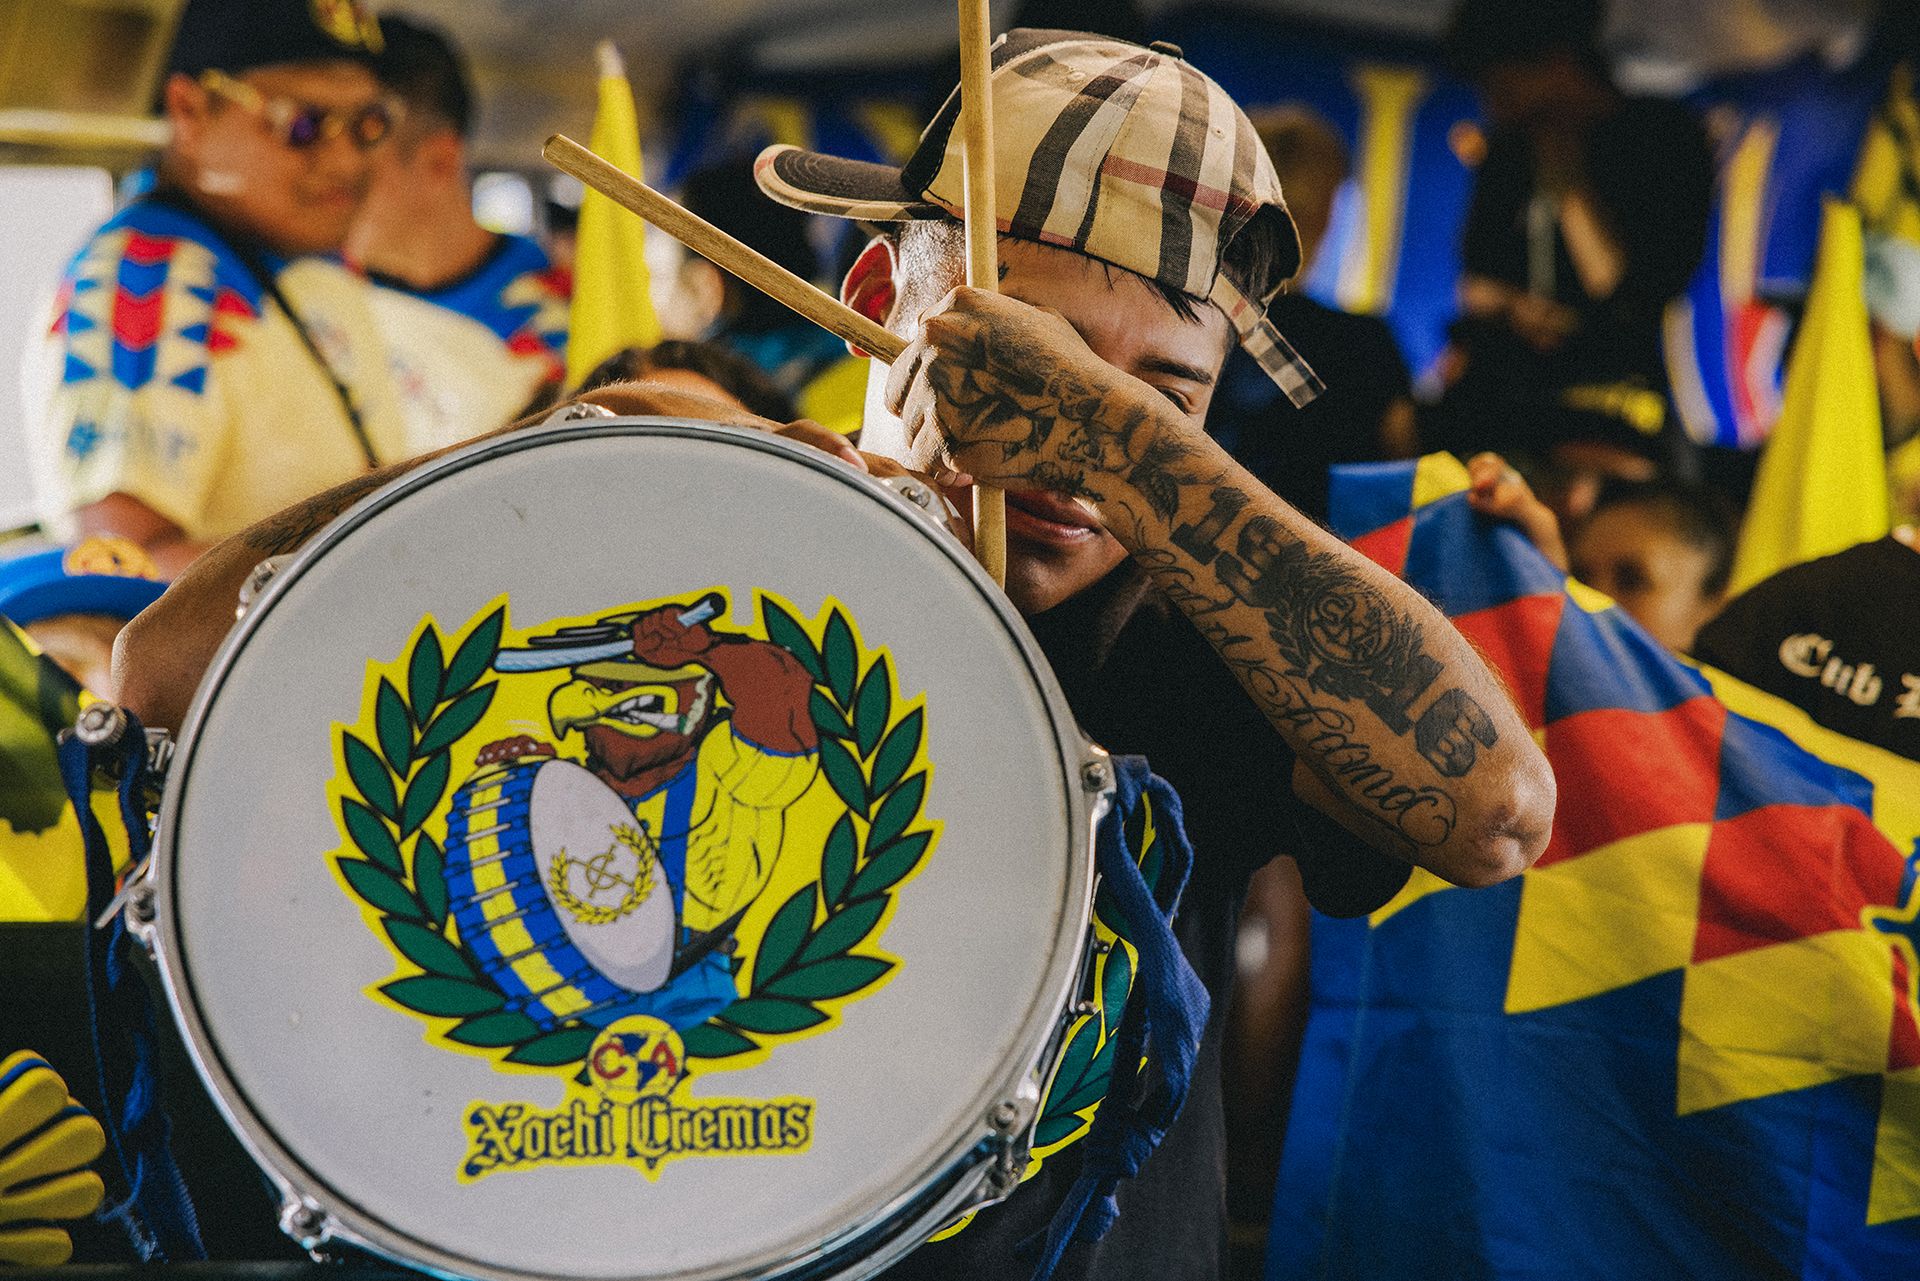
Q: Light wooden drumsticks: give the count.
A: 2